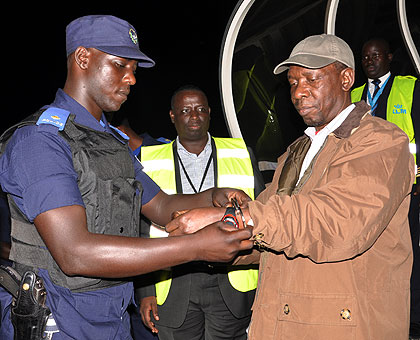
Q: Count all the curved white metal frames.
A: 3